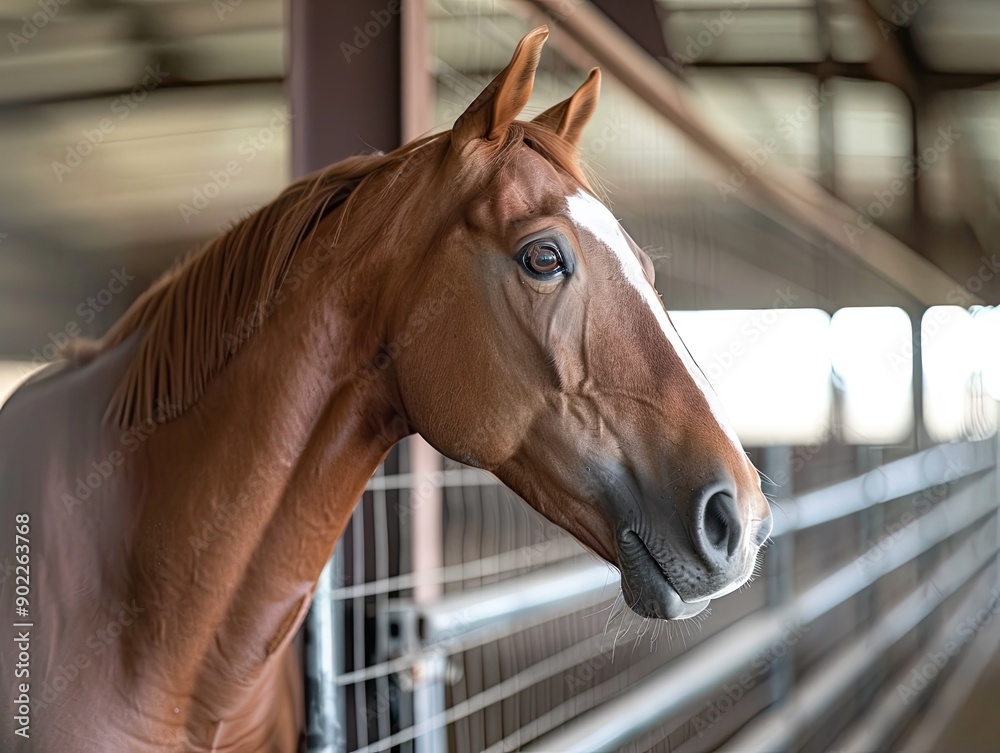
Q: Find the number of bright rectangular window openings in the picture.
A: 3